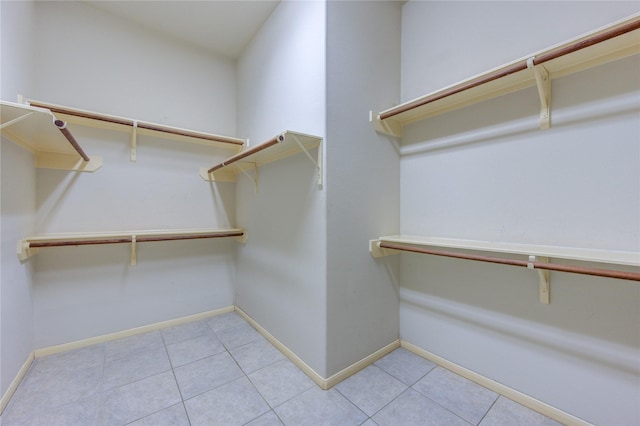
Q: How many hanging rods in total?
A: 6